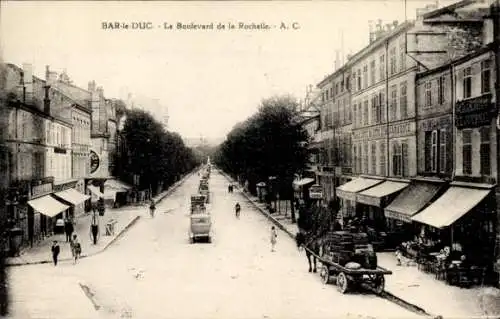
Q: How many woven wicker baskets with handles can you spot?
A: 0